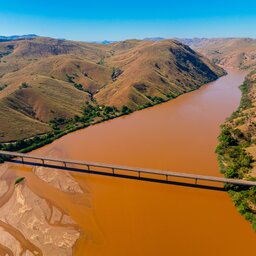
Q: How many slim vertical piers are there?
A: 8